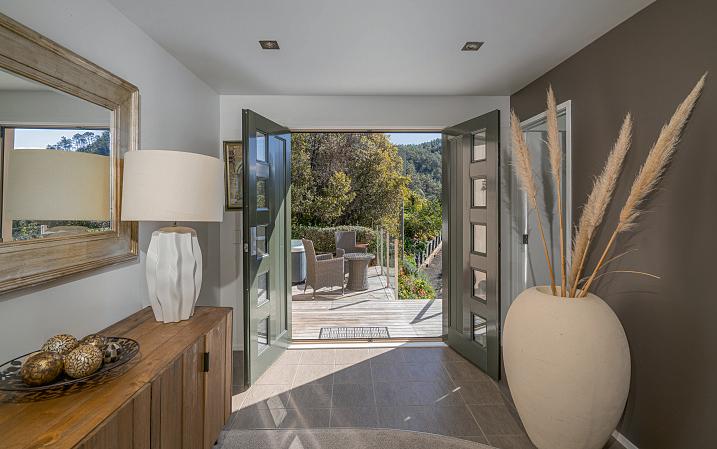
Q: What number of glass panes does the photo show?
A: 10